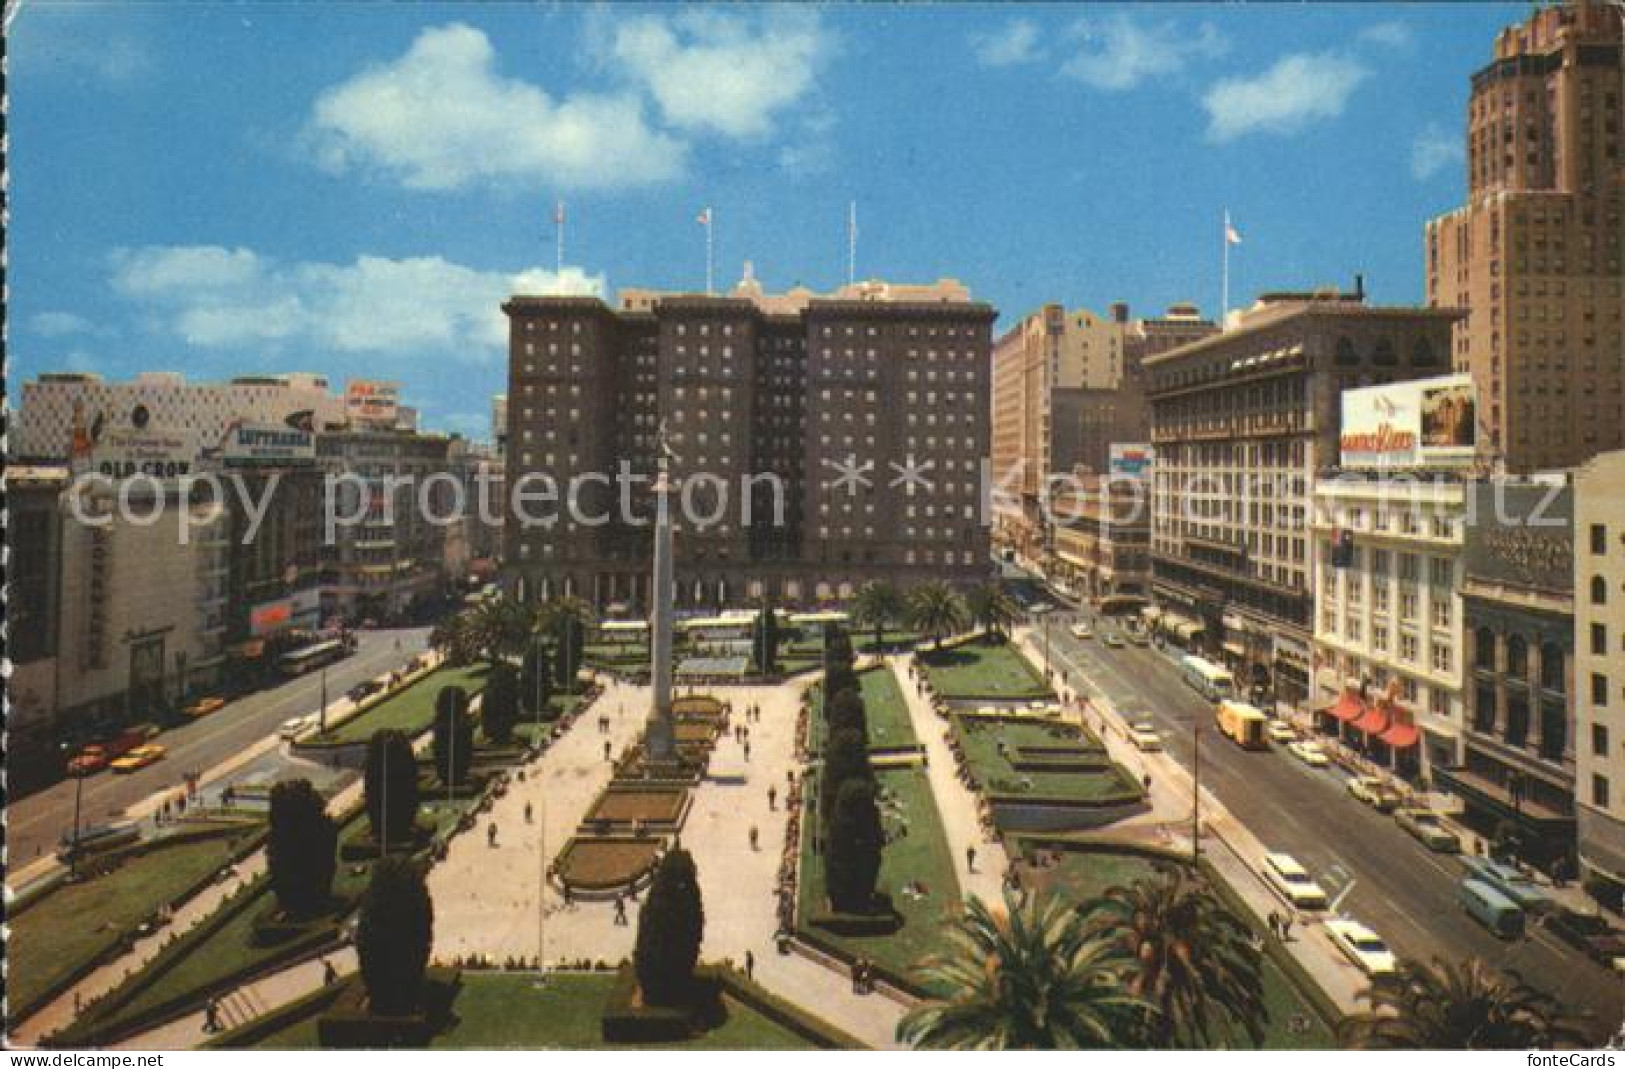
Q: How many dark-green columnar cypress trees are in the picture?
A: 15